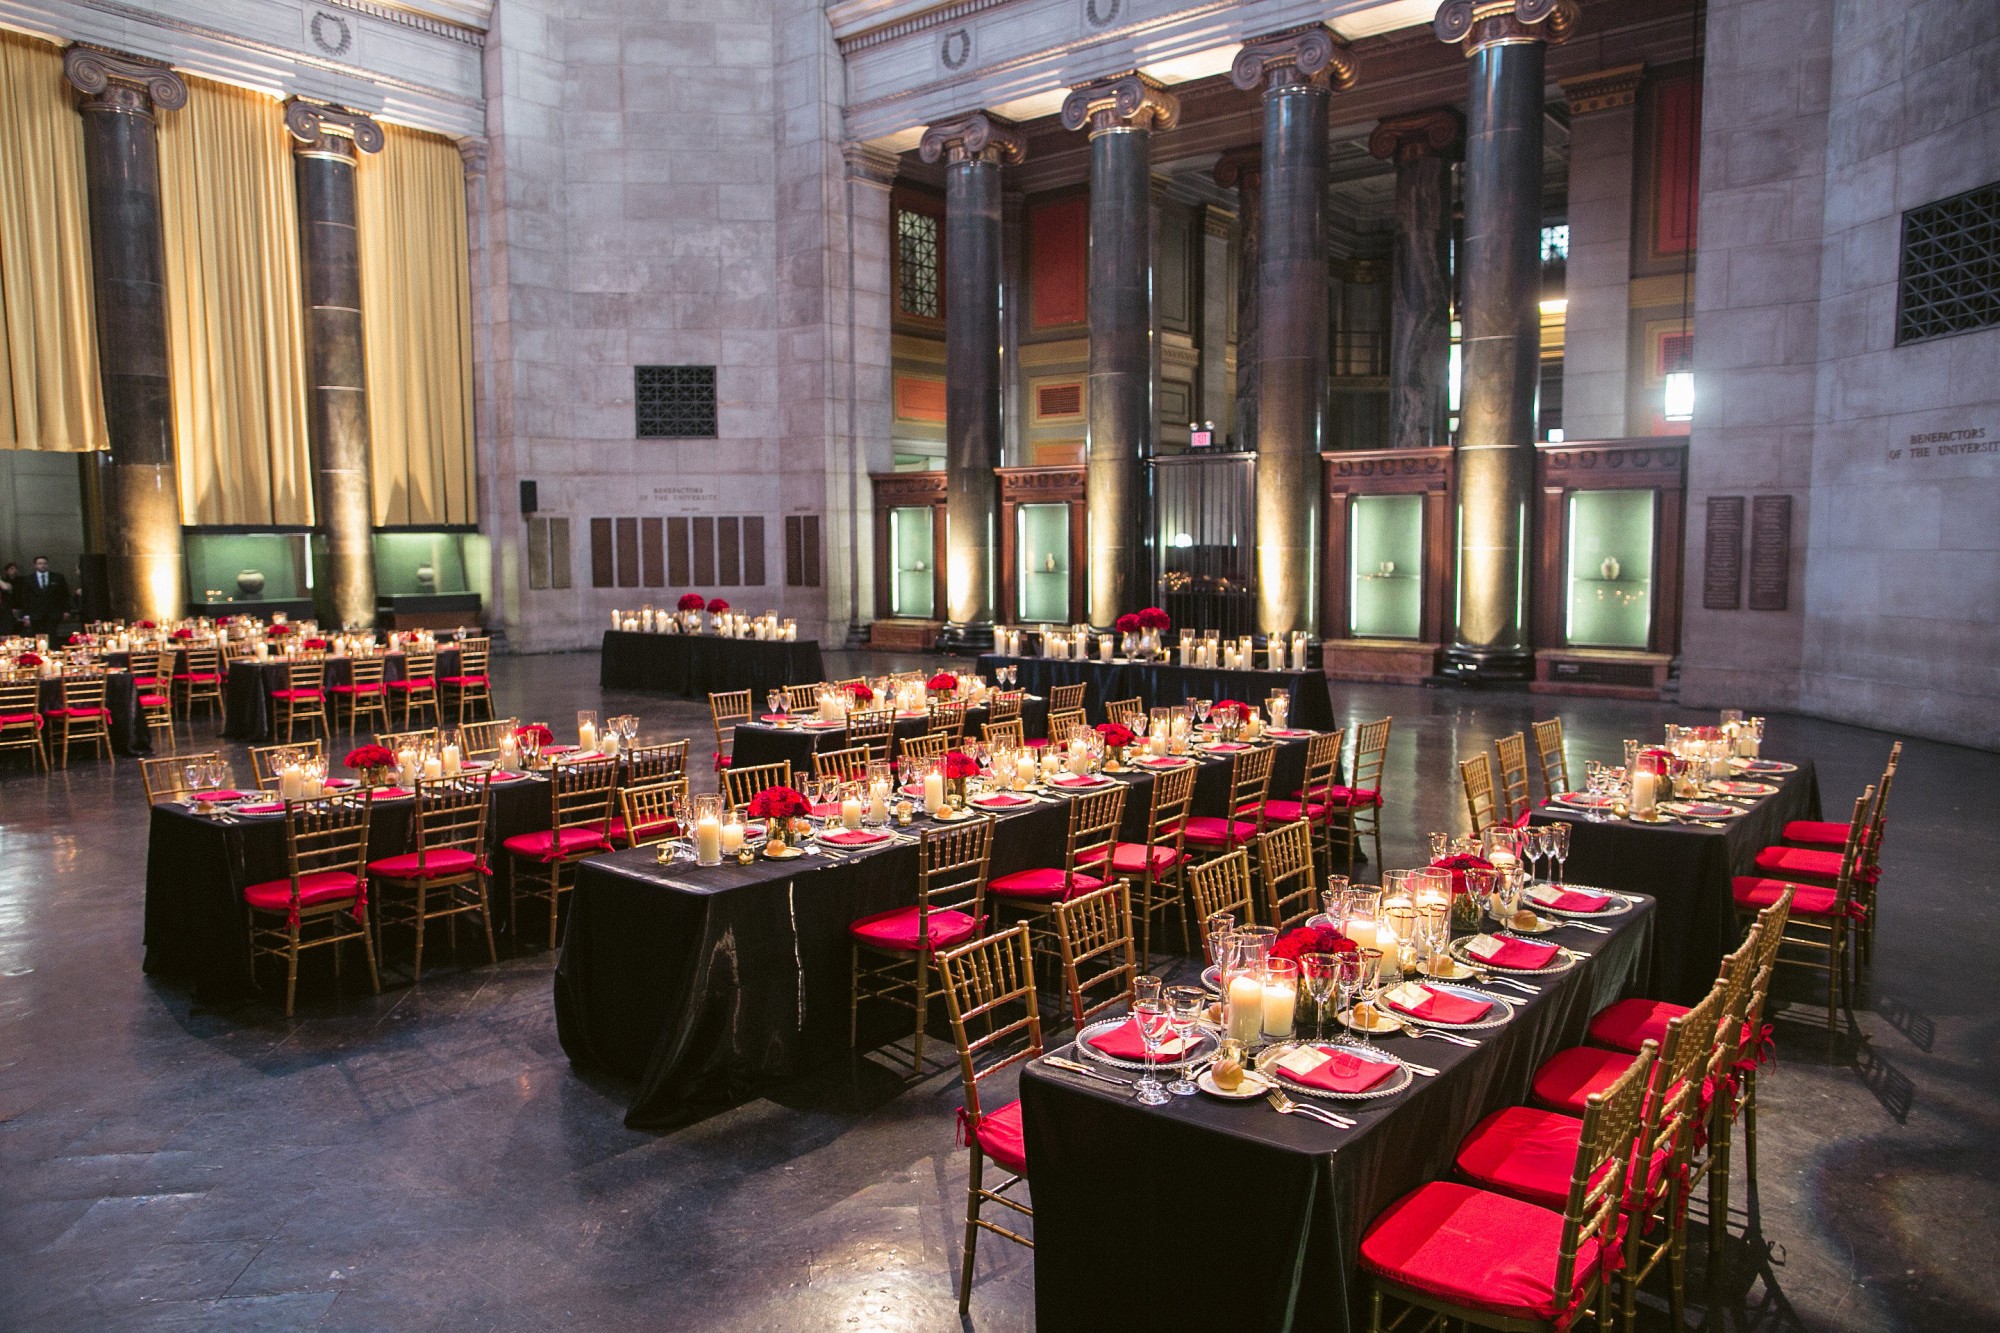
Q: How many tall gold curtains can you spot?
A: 3